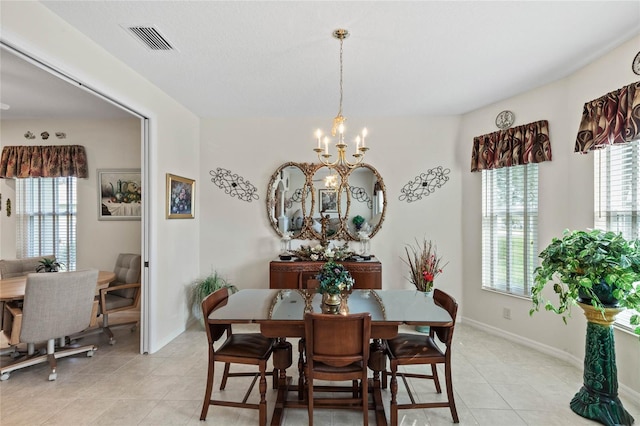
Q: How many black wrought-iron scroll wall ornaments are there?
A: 2